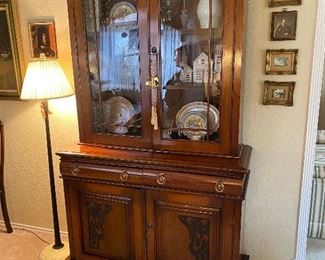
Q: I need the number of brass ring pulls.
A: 4